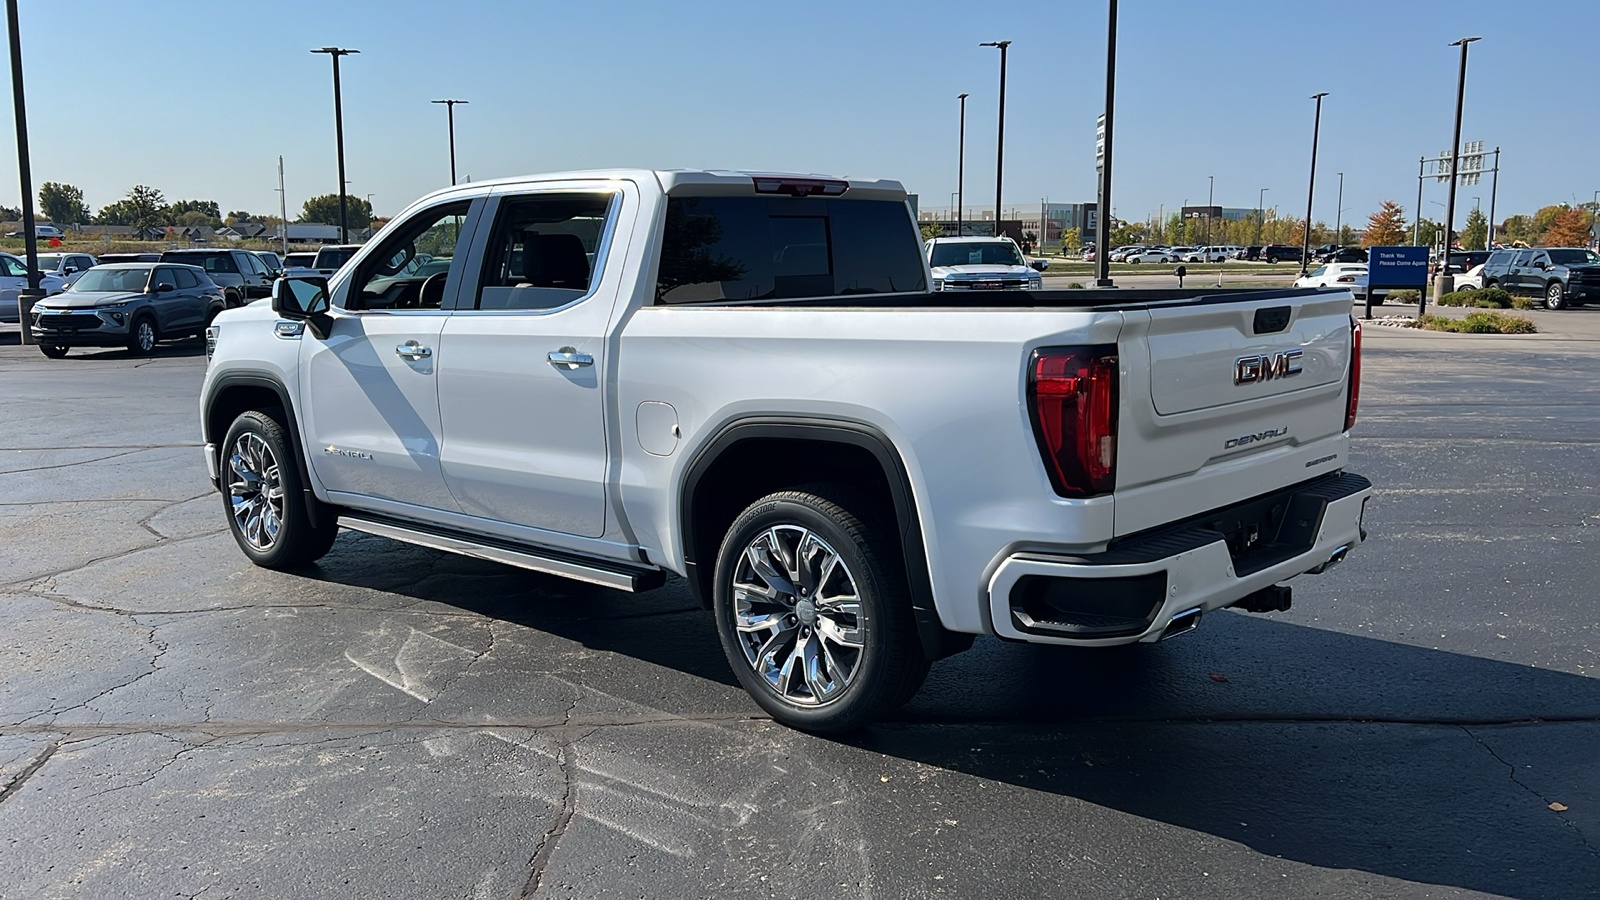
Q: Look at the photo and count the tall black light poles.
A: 8